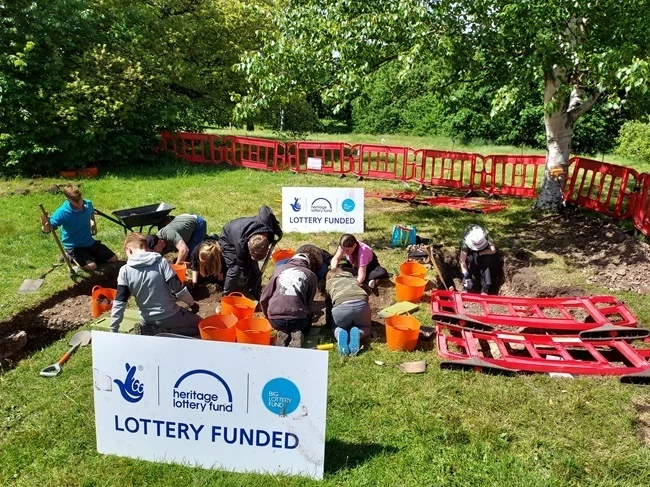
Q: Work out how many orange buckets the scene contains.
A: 9